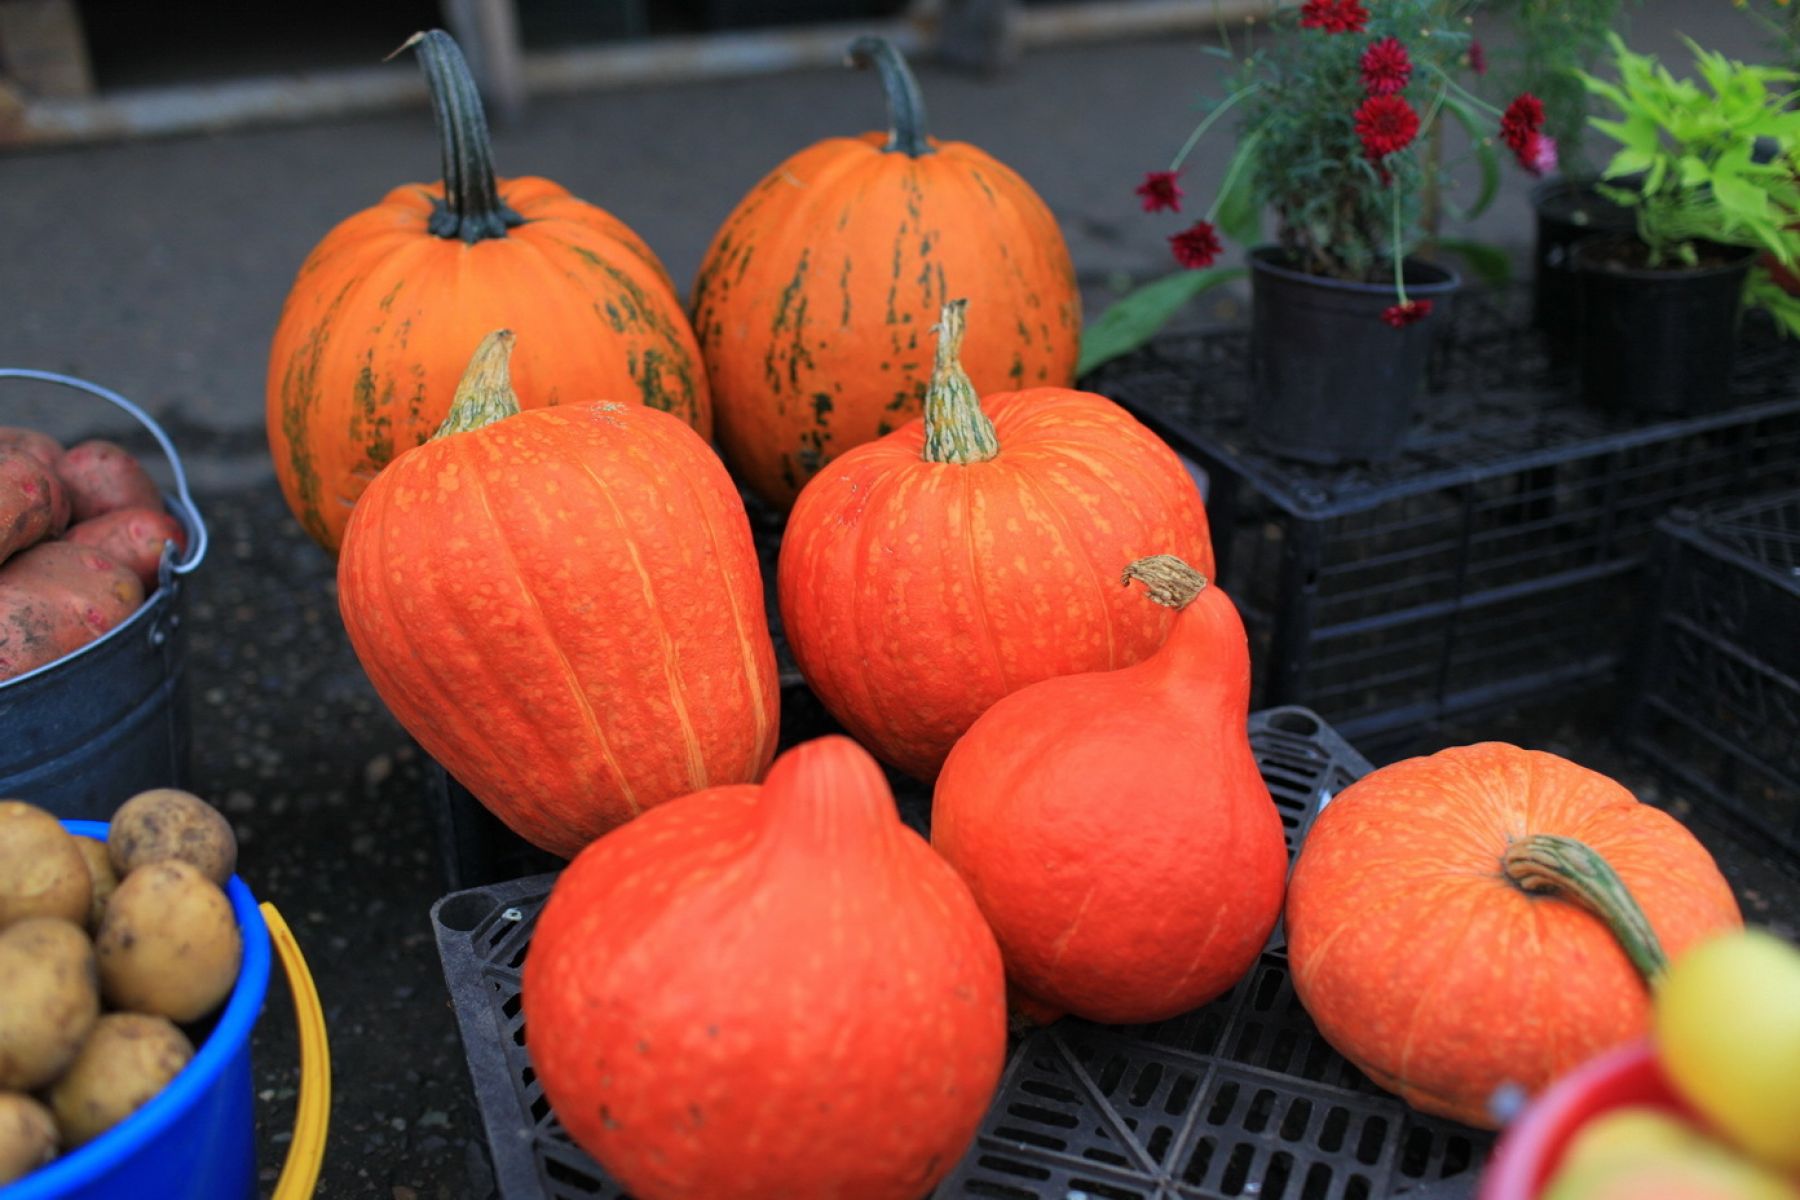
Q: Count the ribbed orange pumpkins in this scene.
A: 5